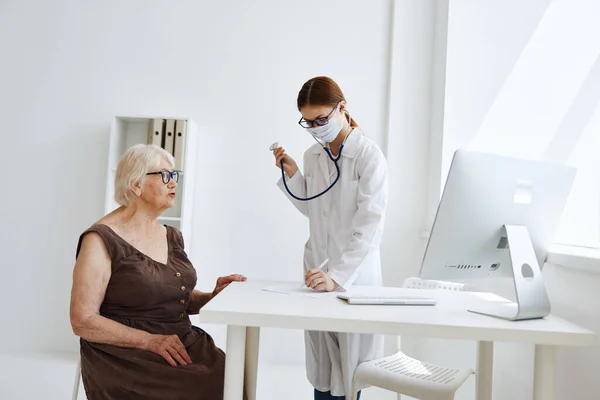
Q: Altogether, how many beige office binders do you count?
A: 3